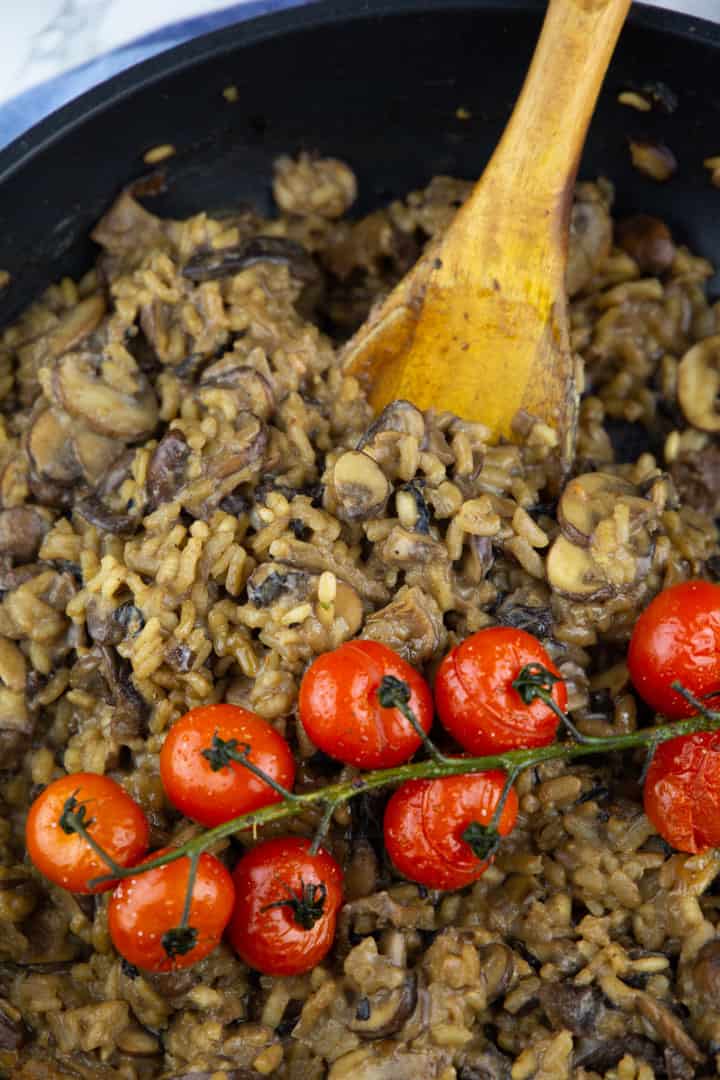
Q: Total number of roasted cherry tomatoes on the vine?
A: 9